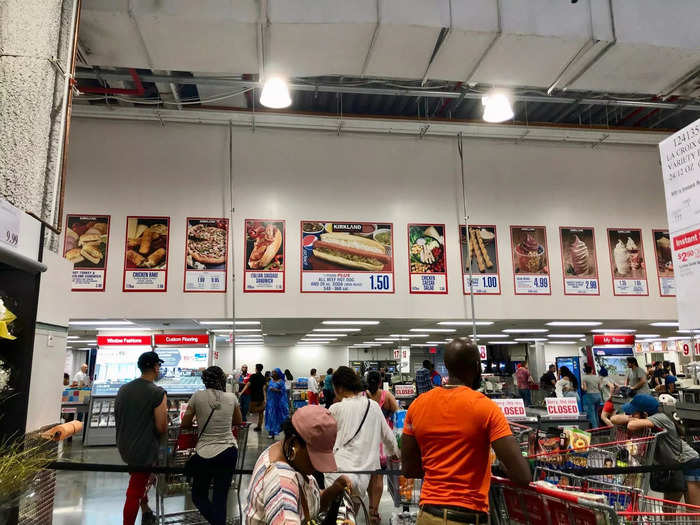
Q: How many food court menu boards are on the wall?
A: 11